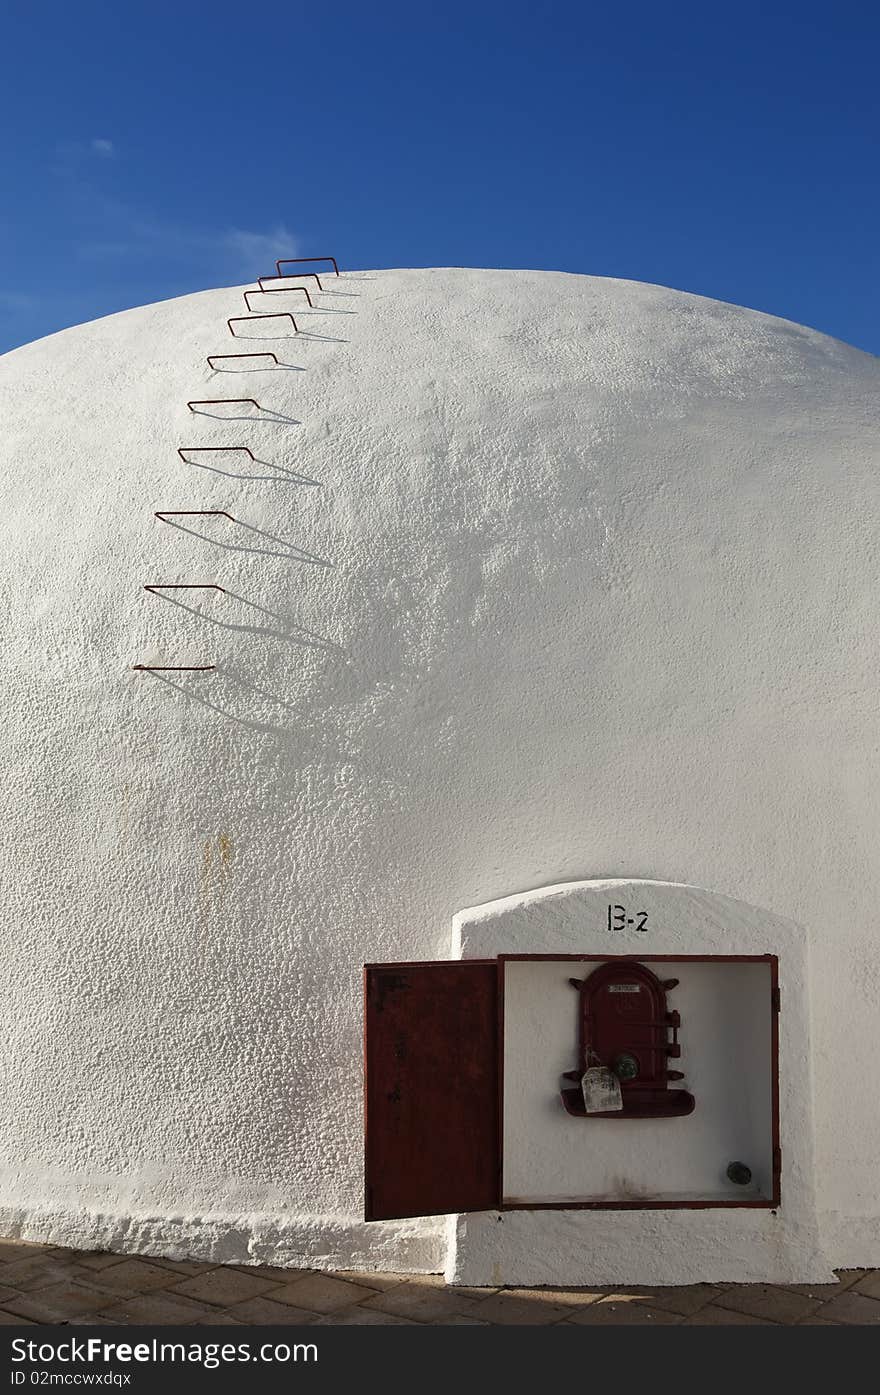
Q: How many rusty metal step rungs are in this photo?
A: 10